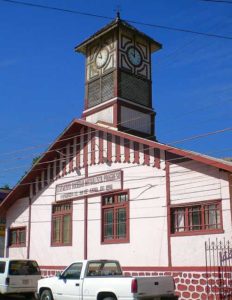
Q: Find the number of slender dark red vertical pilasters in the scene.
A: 3